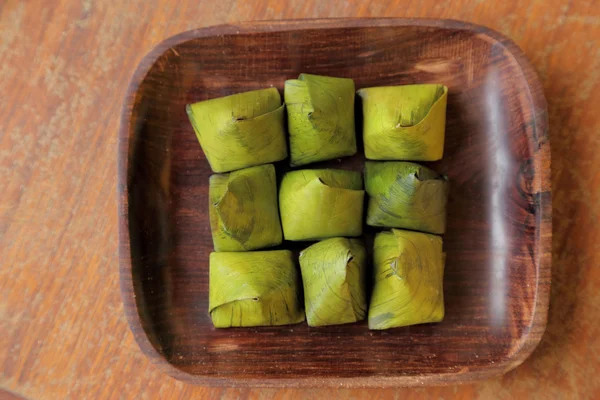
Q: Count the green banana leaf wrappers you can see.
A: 9